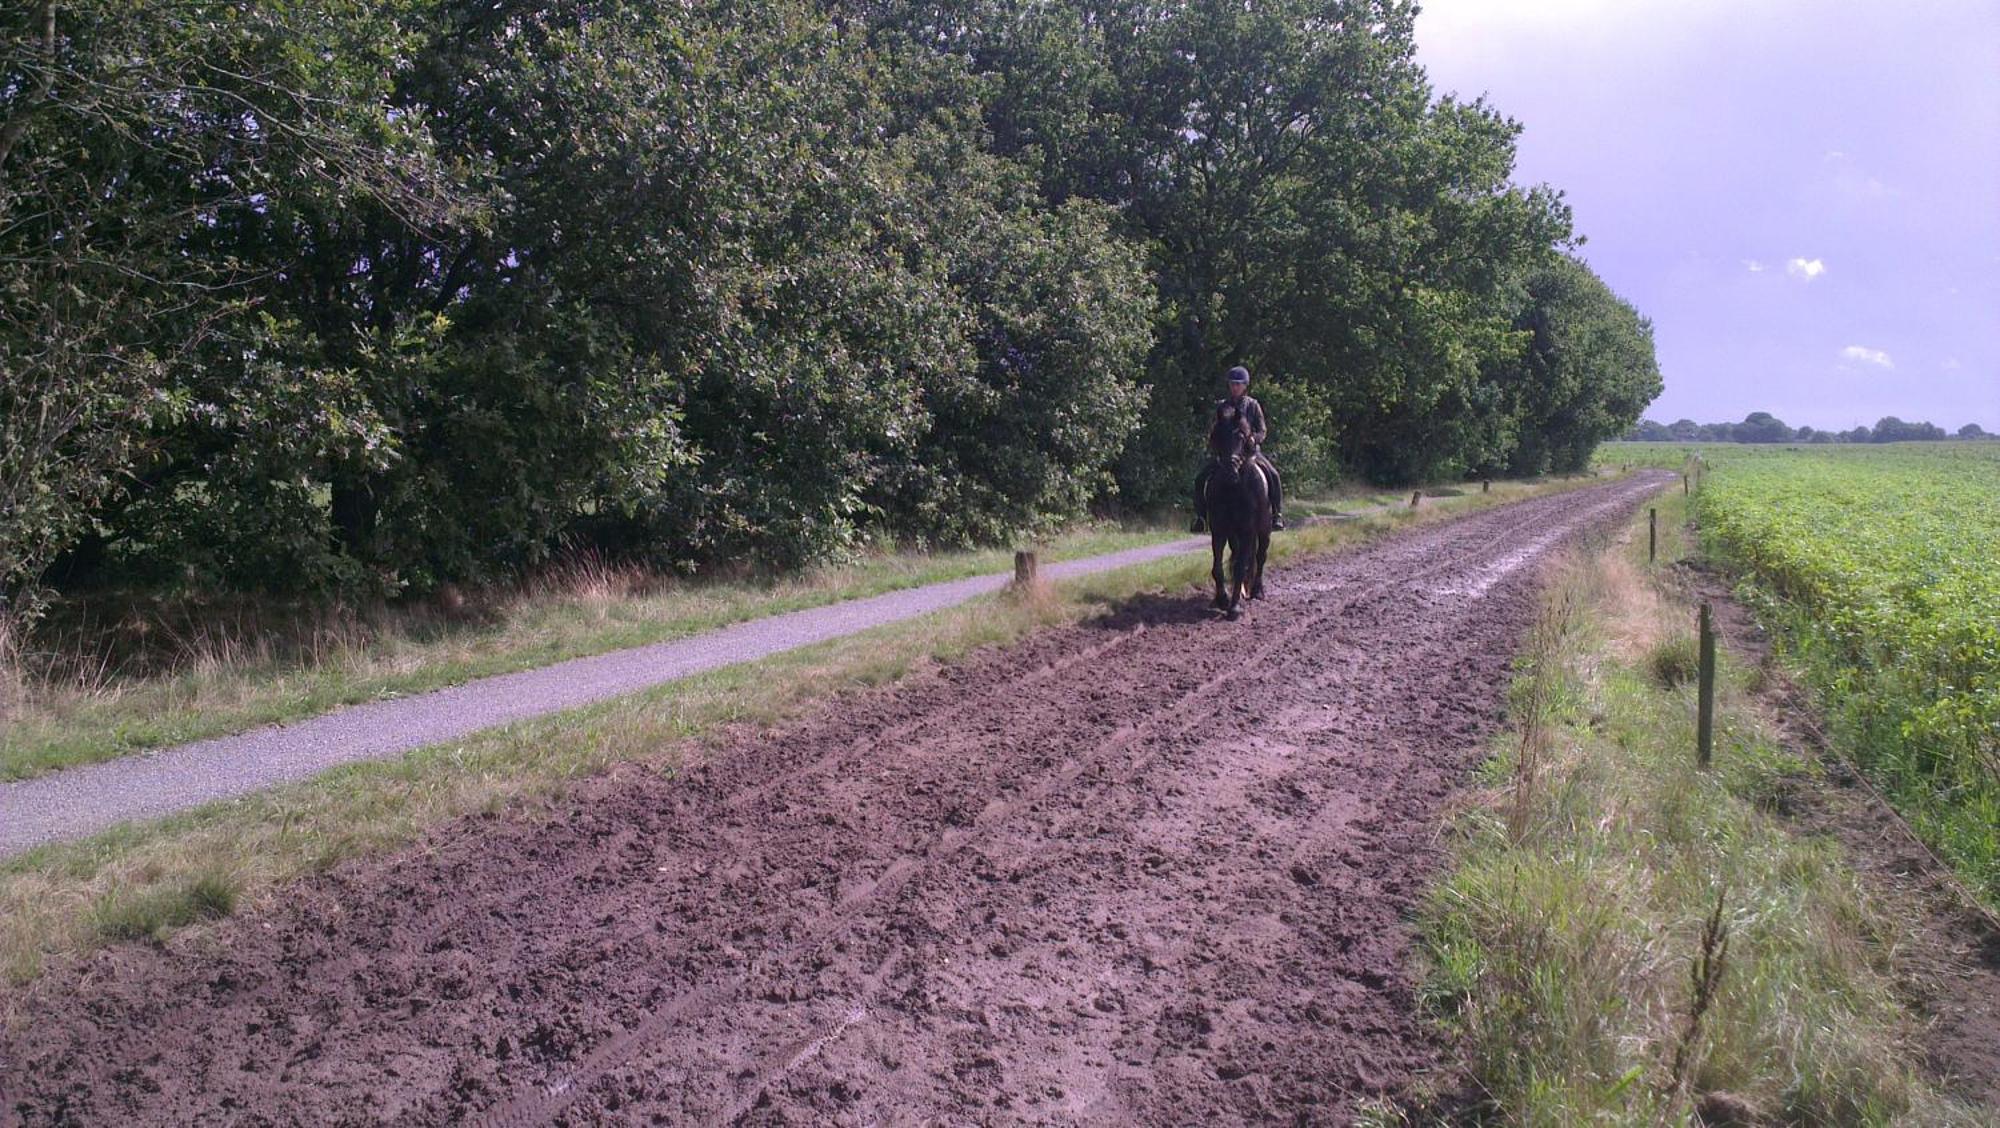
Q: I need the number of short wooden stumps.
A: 3